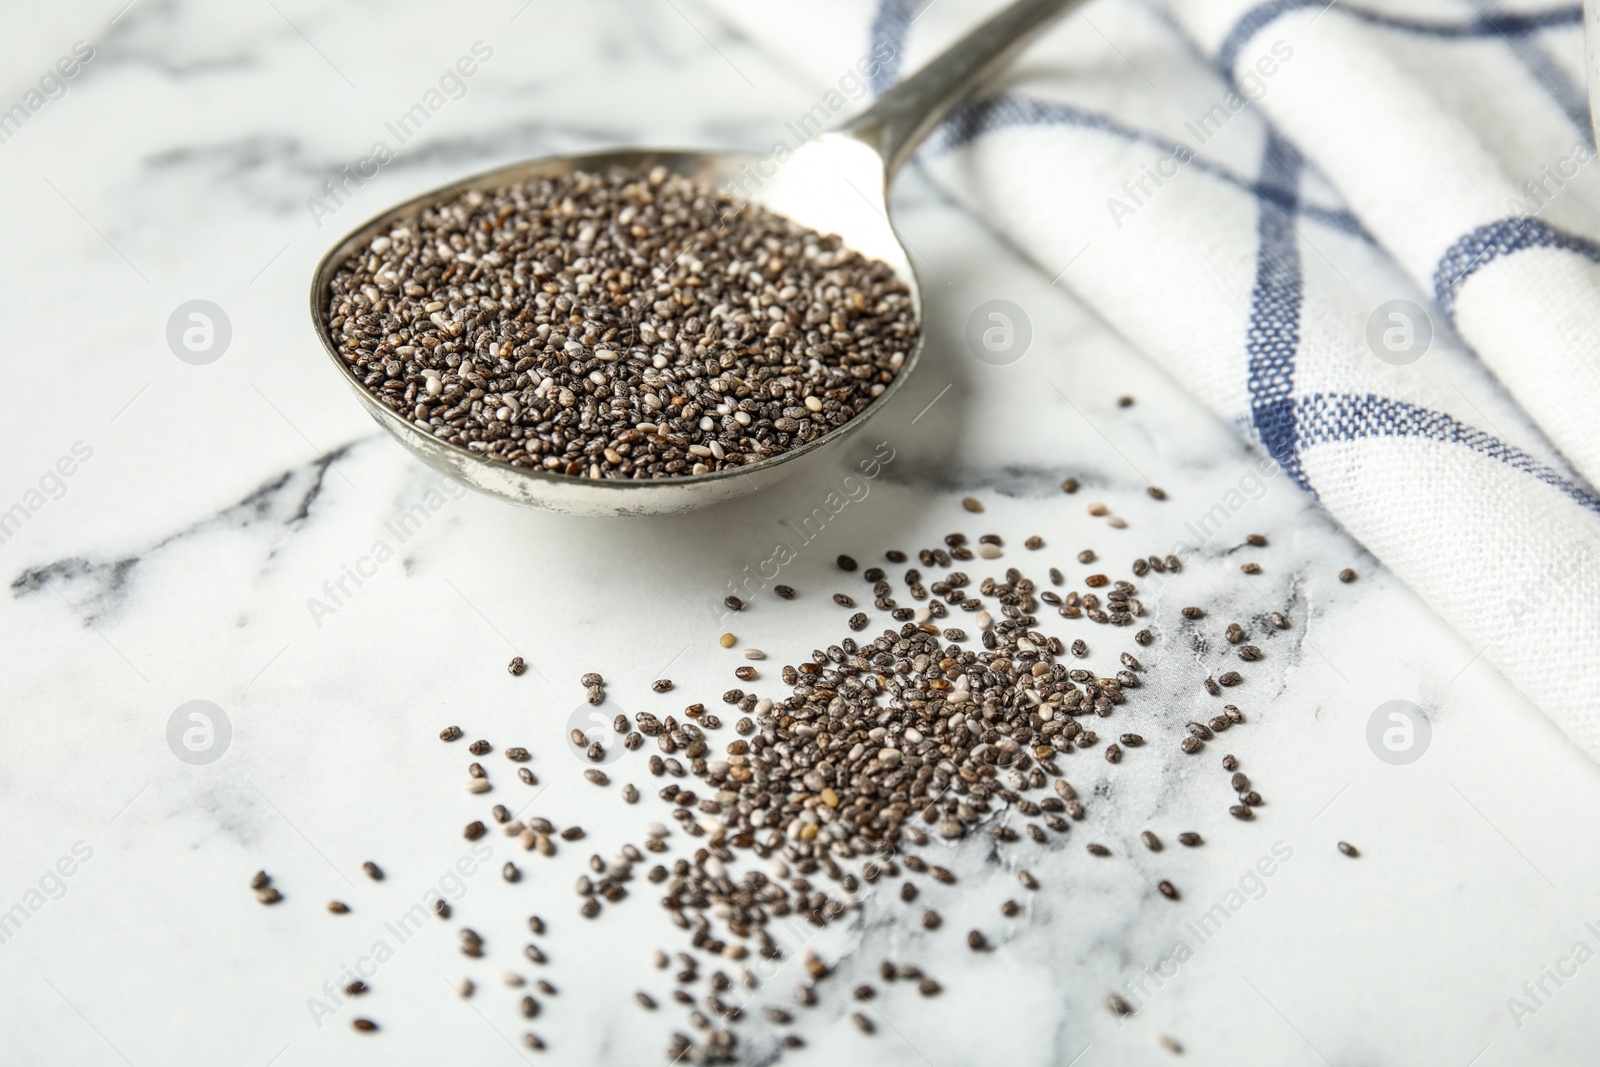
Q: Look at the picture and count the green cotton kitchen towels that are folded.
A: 0